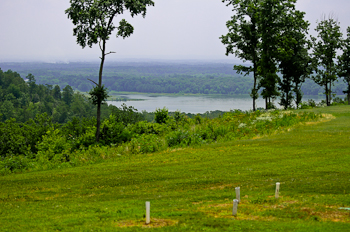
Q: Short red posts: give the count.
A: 0